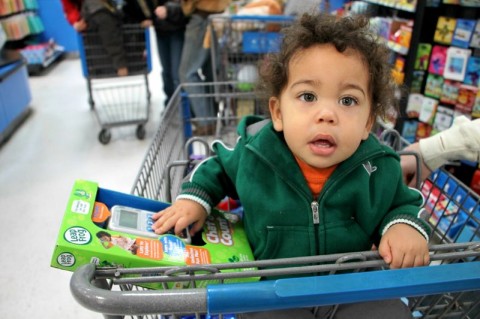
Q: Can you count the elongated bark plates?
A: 0